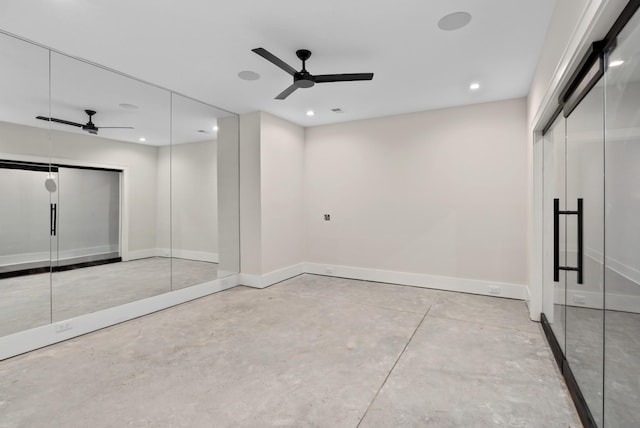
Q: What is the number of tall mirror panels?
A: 3